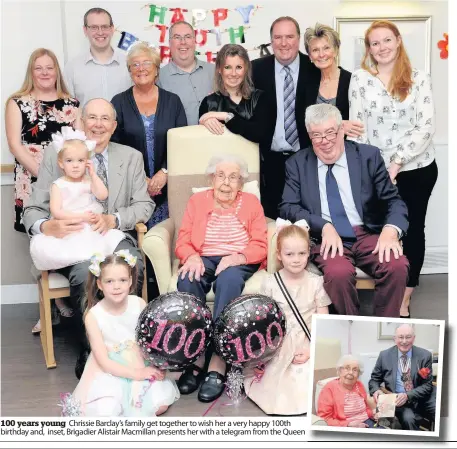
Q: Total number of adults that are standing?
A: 8